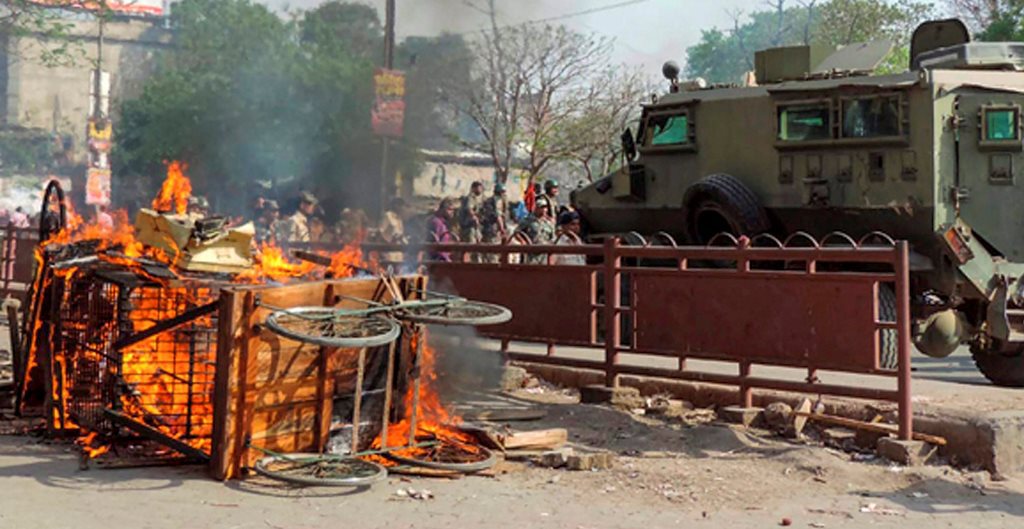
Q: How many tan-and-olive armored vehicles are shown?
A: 1